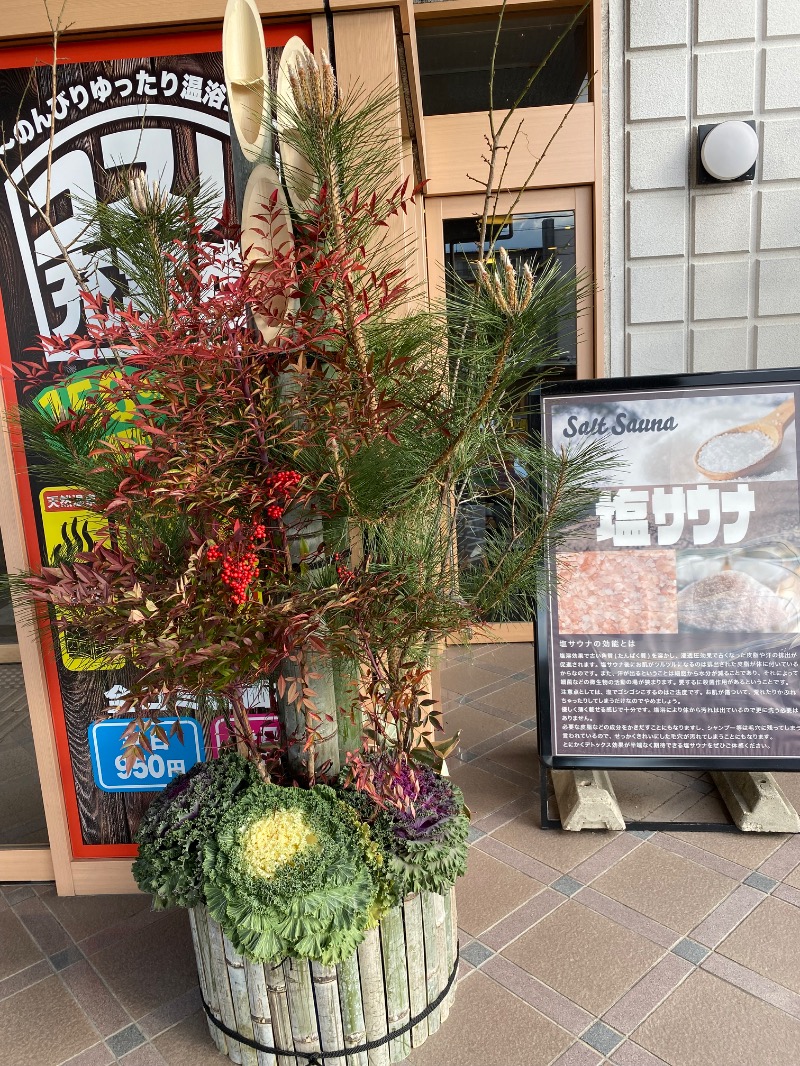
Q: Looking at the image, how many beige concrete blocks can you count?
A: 2